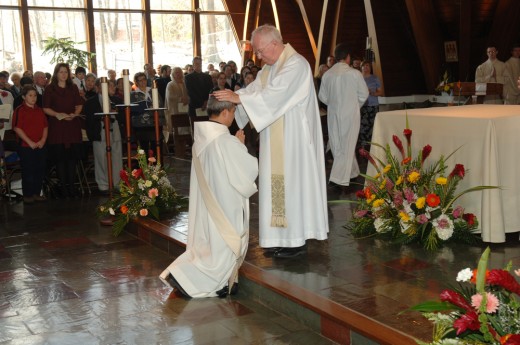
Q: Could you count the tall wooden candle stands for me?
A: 3